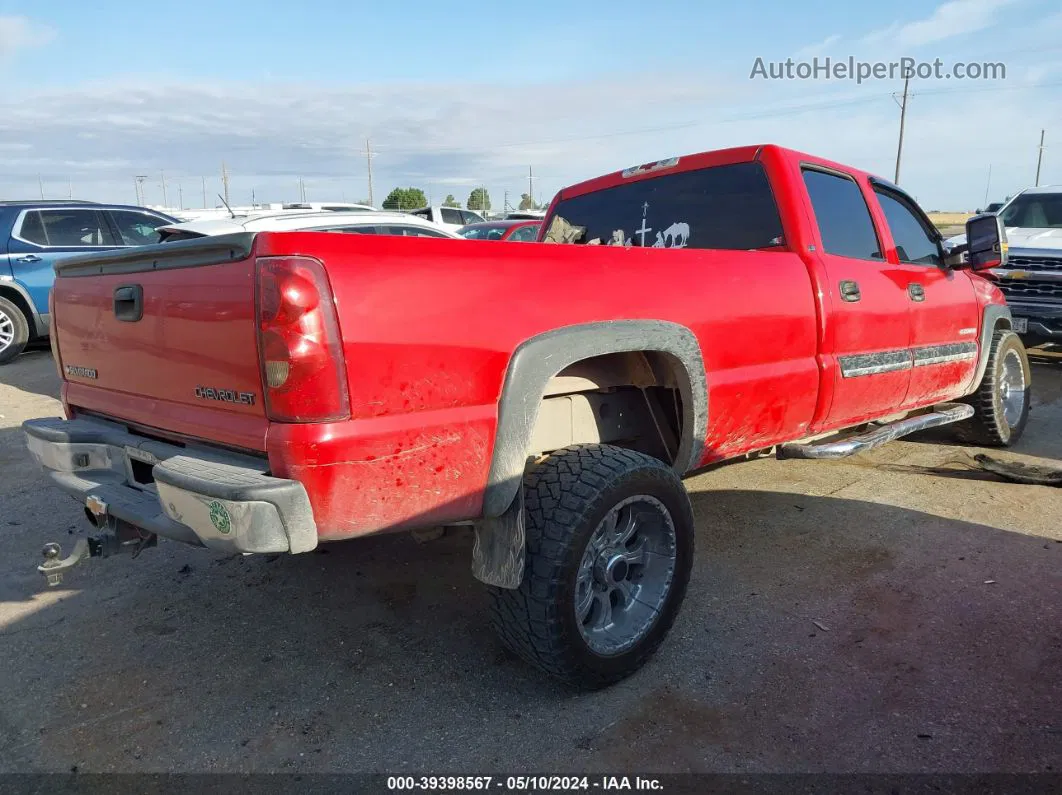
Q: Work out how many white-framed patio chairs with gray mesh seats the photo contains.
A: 0